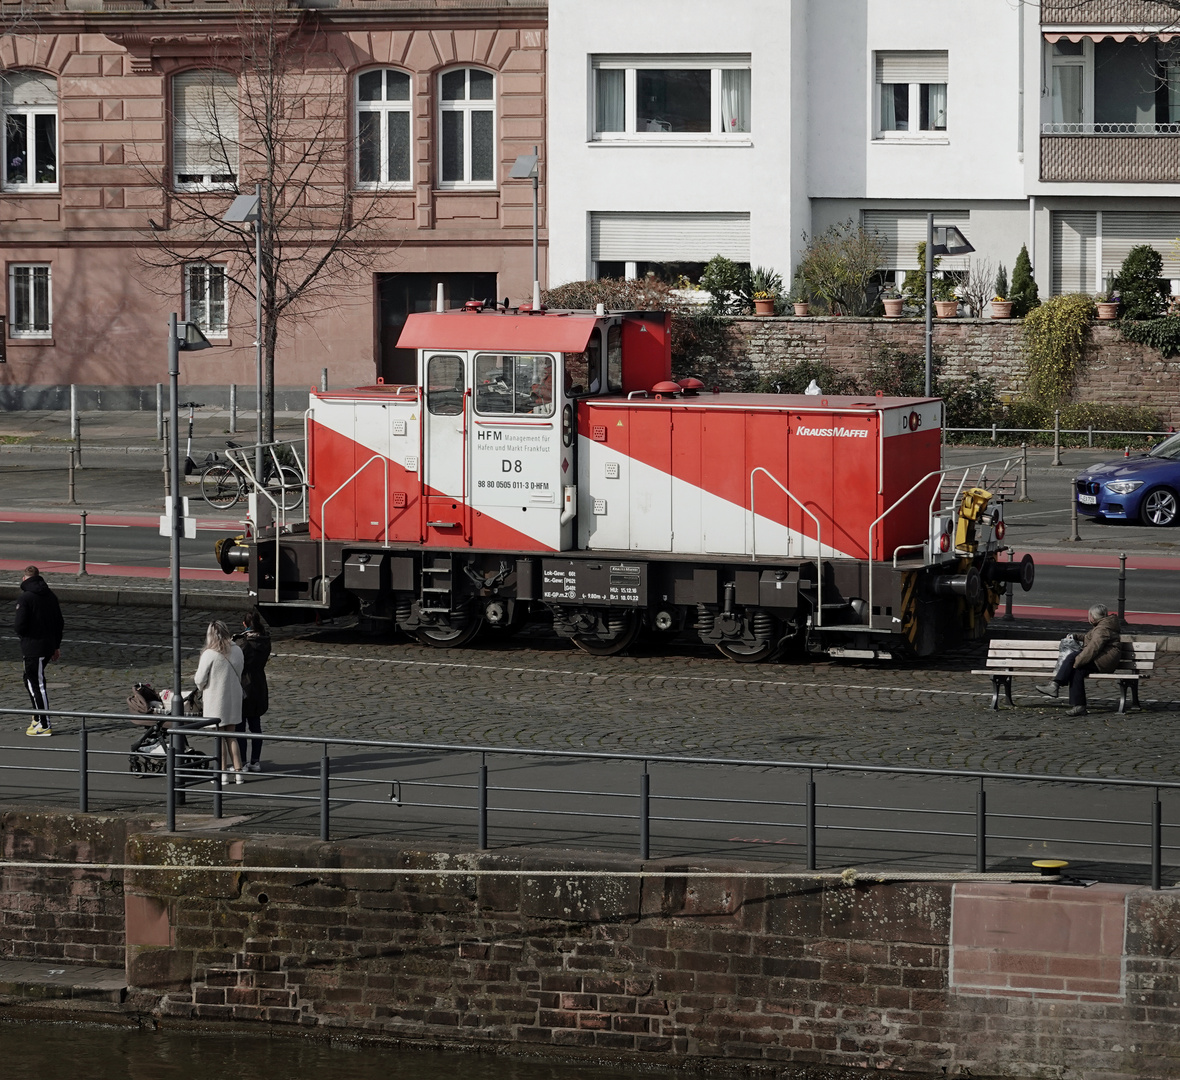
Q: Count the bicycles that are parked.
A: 1